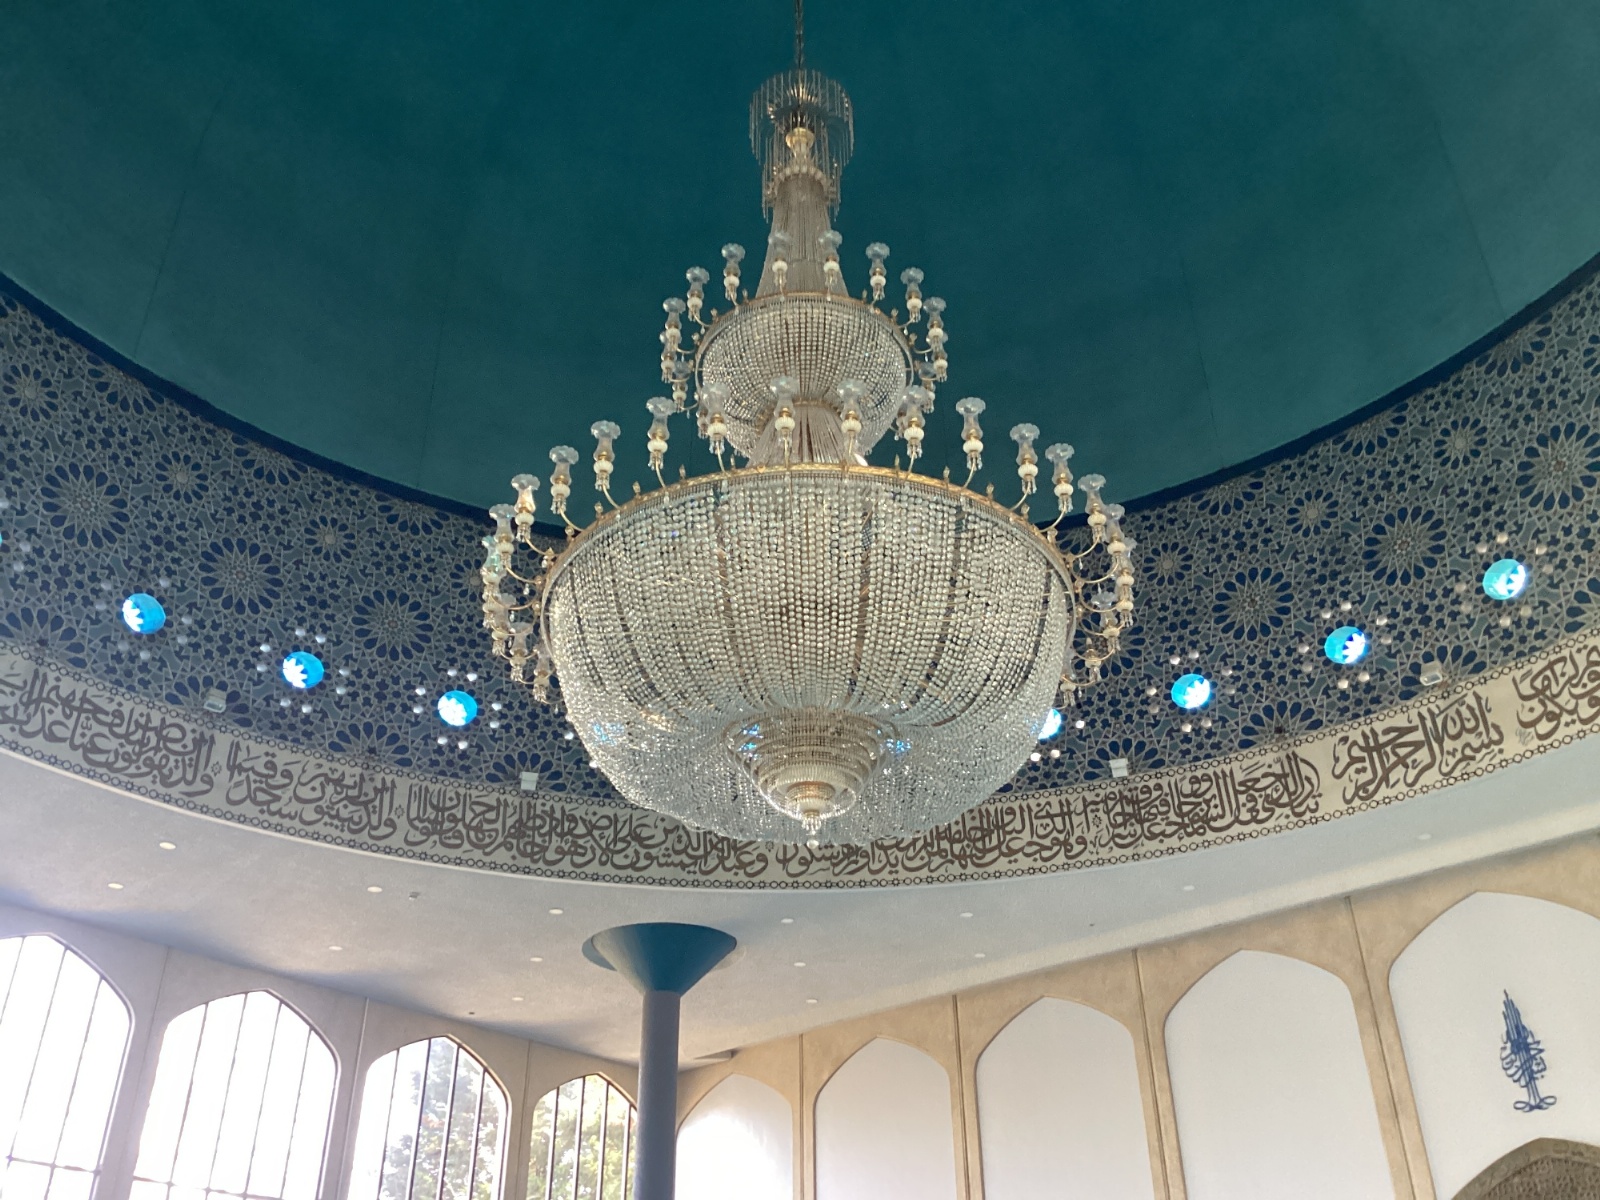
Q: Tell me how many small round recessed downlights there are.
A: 14